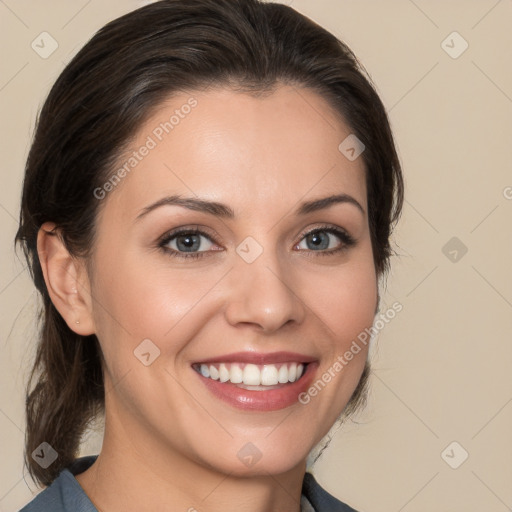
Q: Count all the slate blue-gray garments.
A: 1